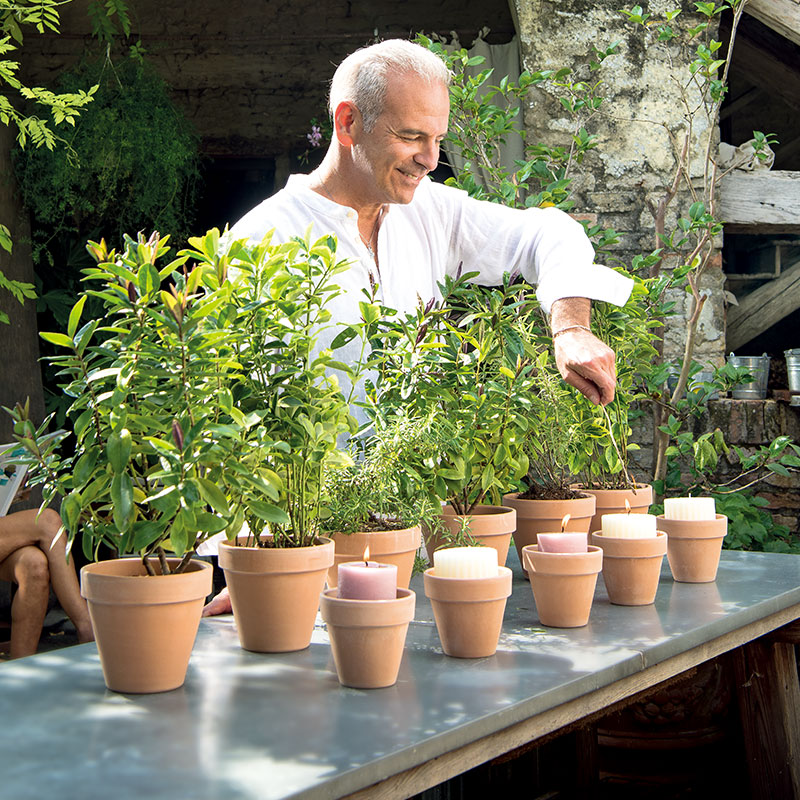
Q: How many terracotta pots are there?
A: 11